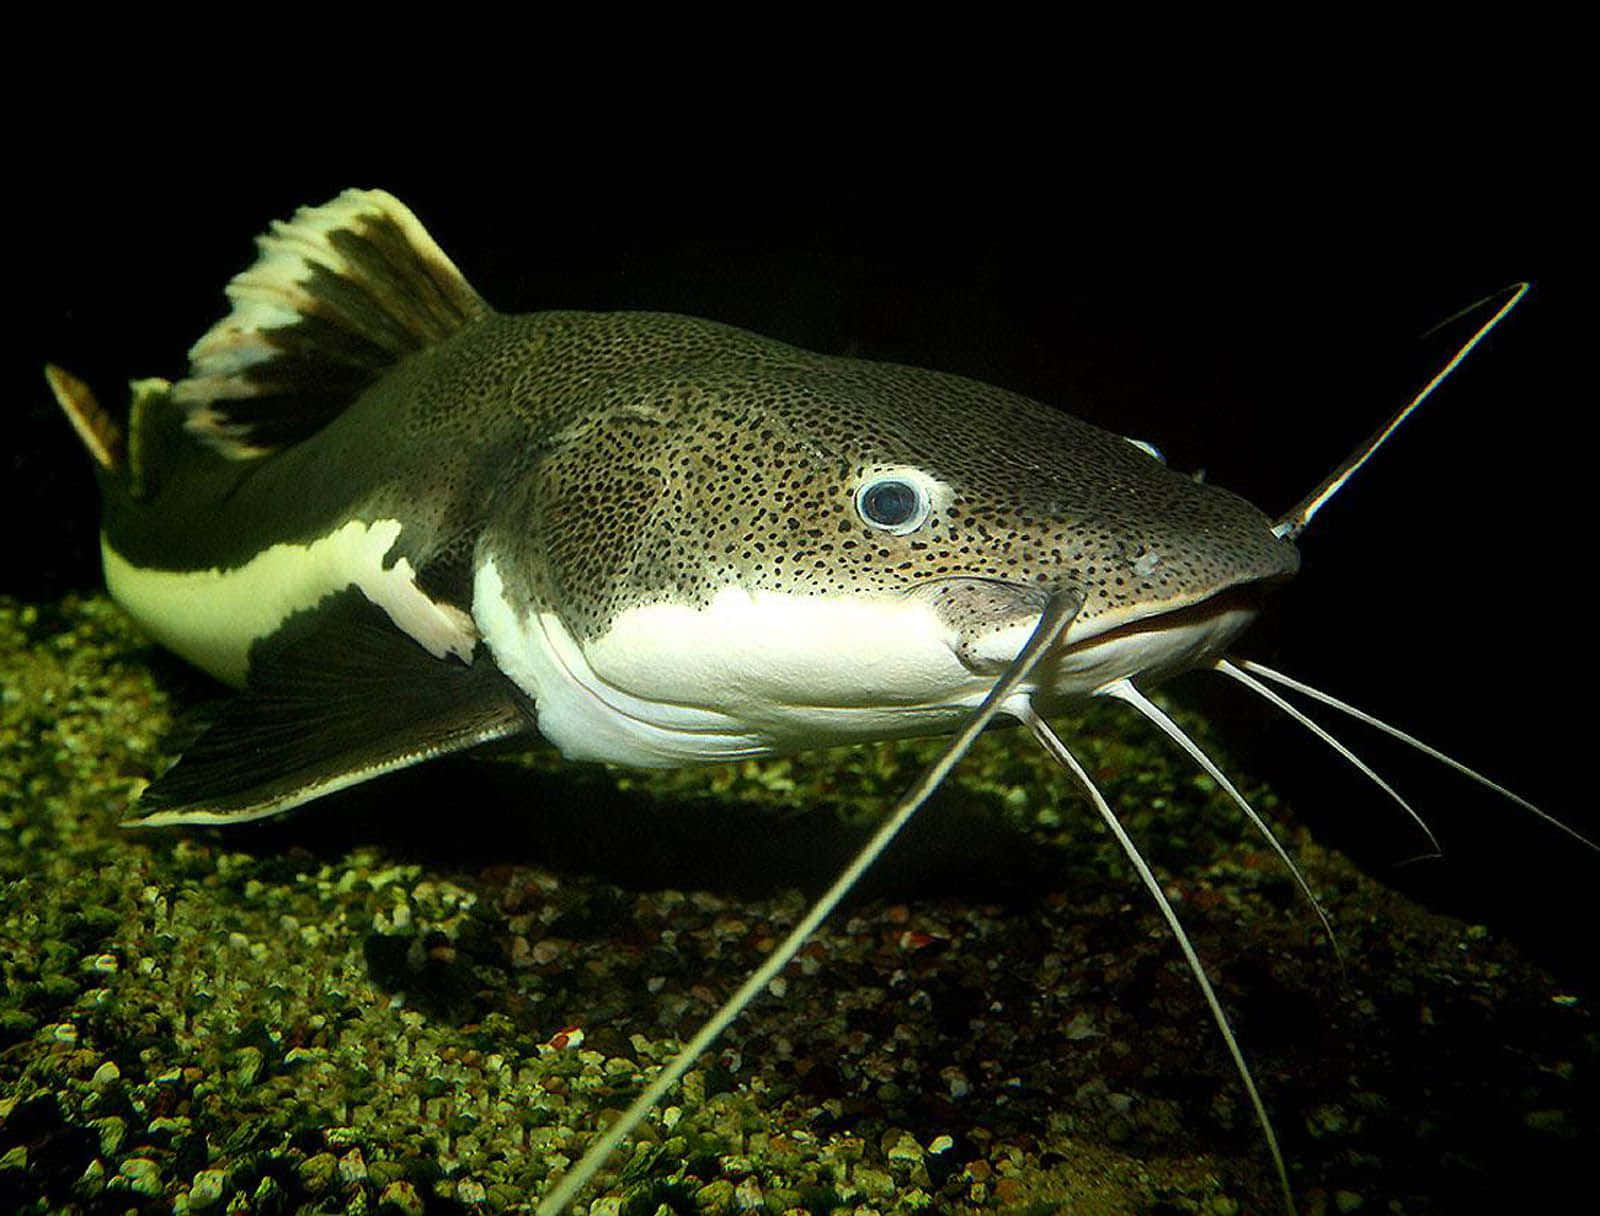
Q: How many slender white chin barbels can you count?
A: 4